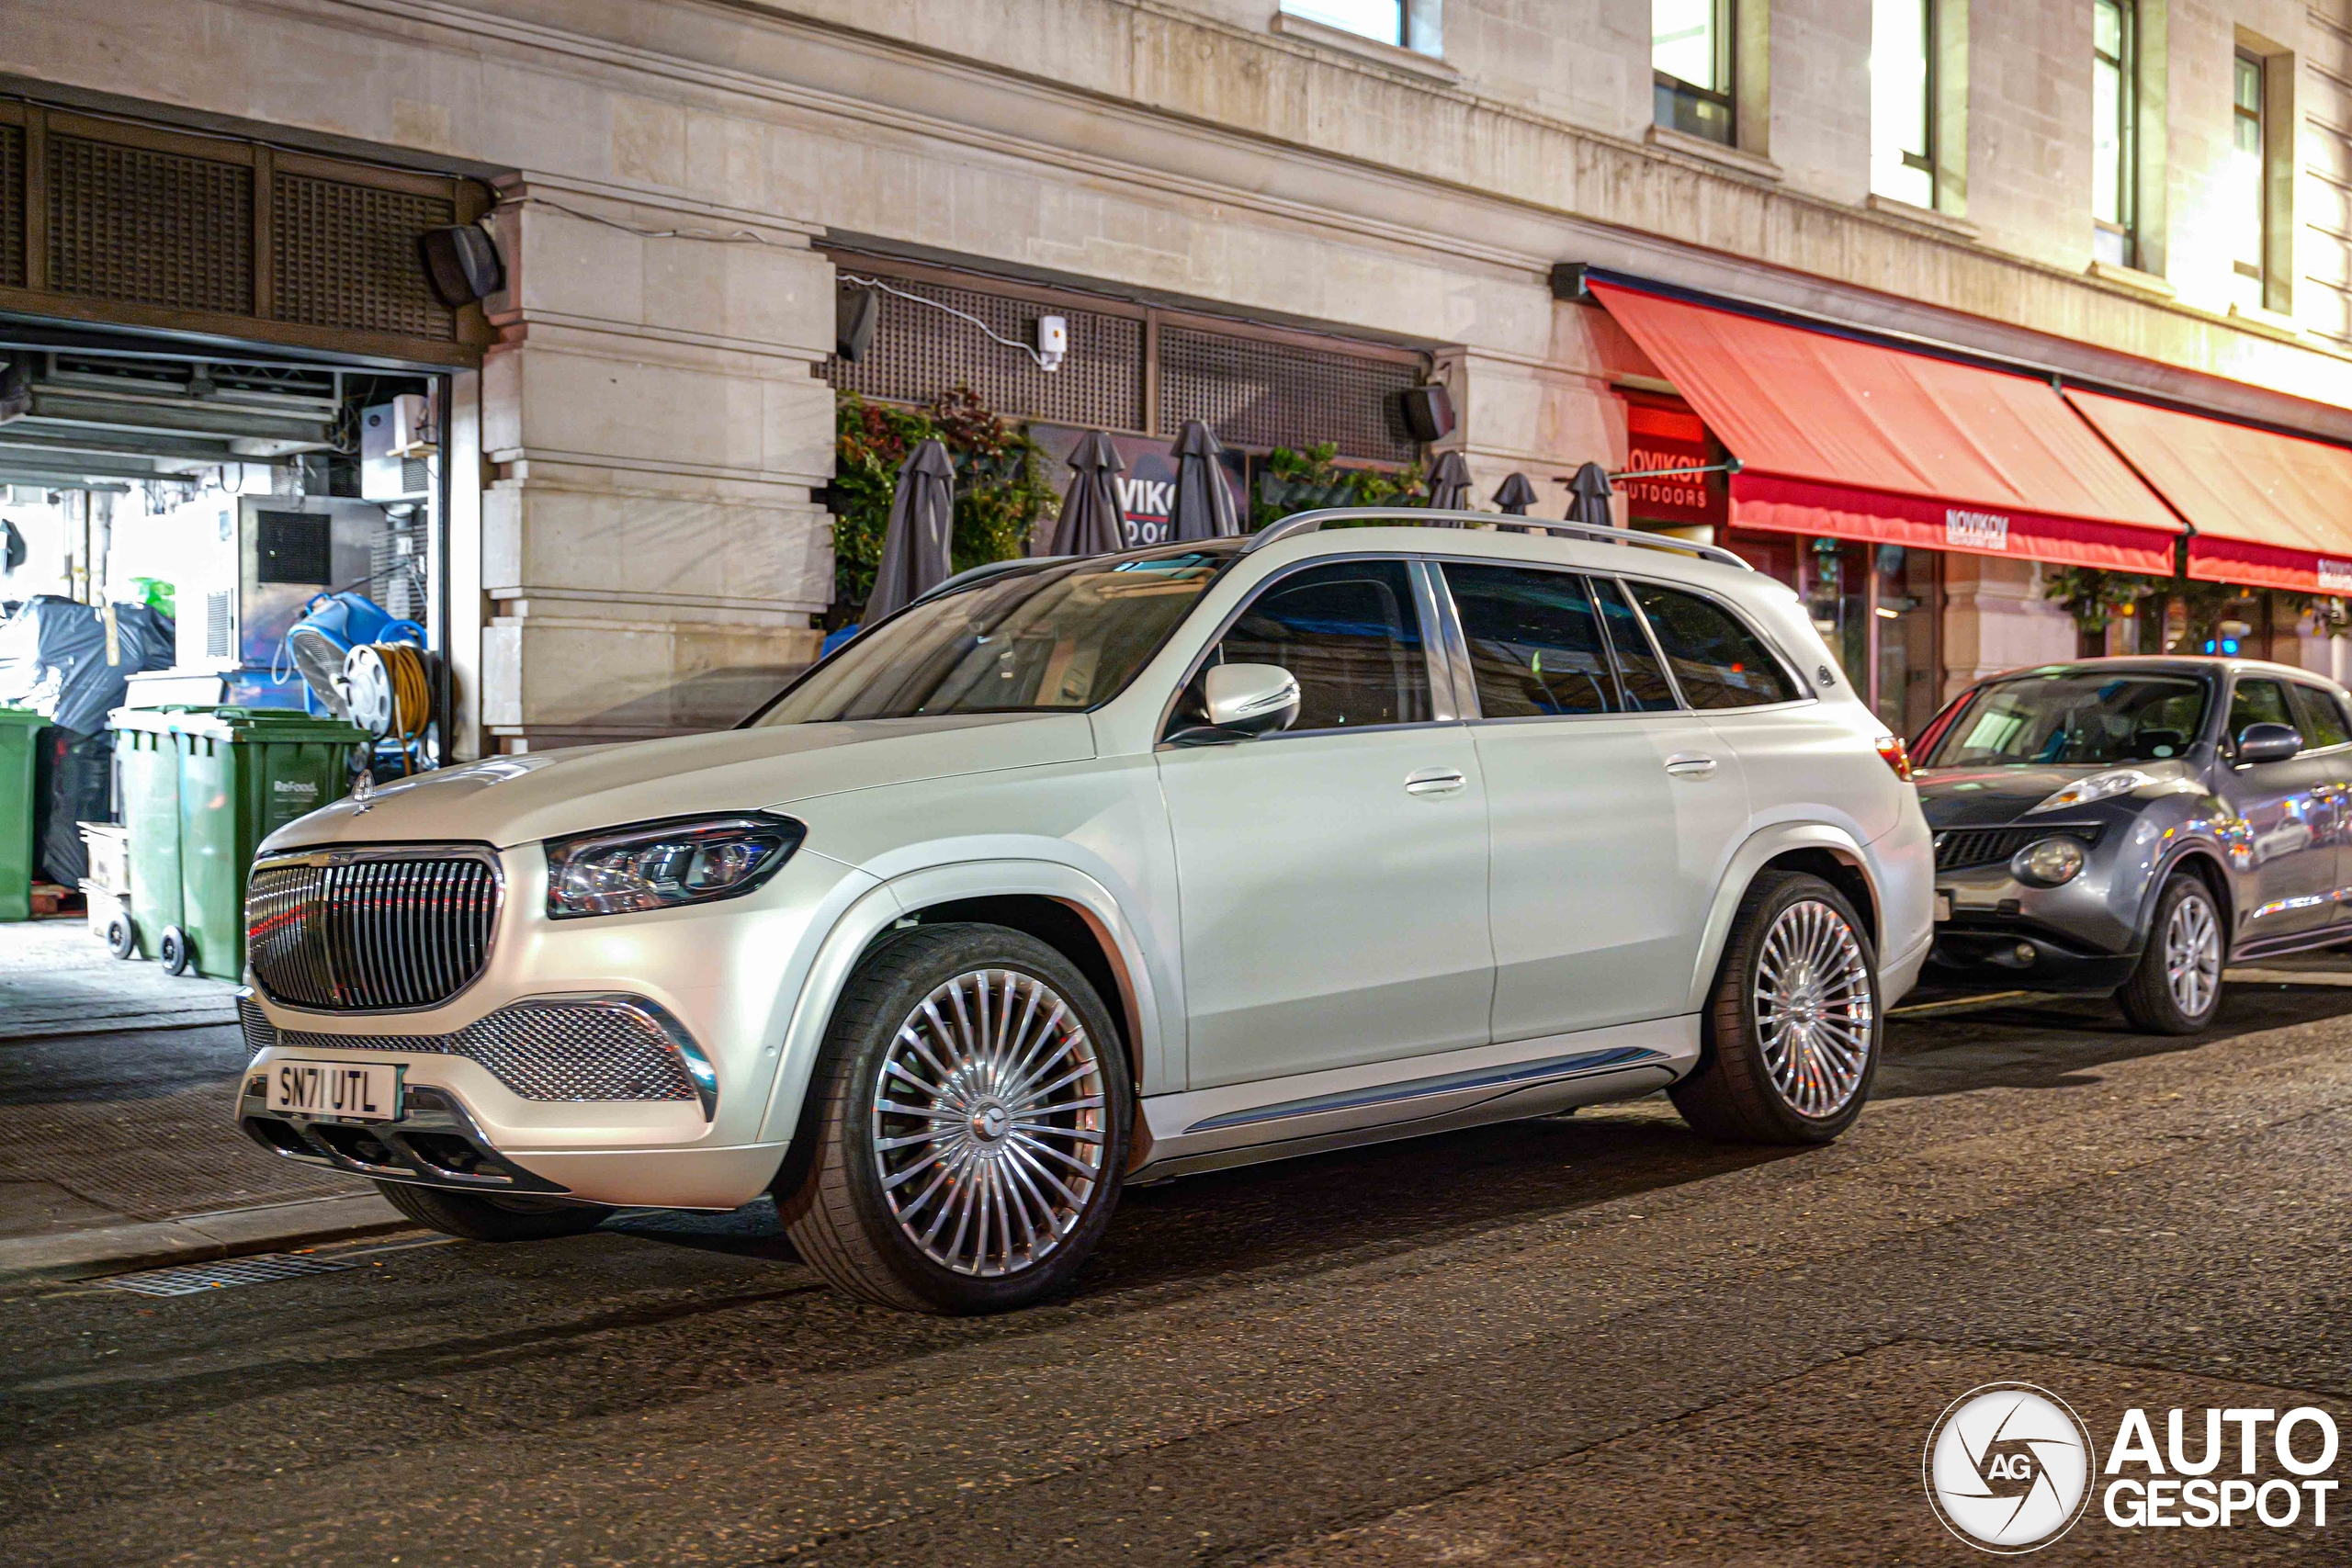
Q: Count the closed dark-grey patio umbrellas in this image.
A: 6